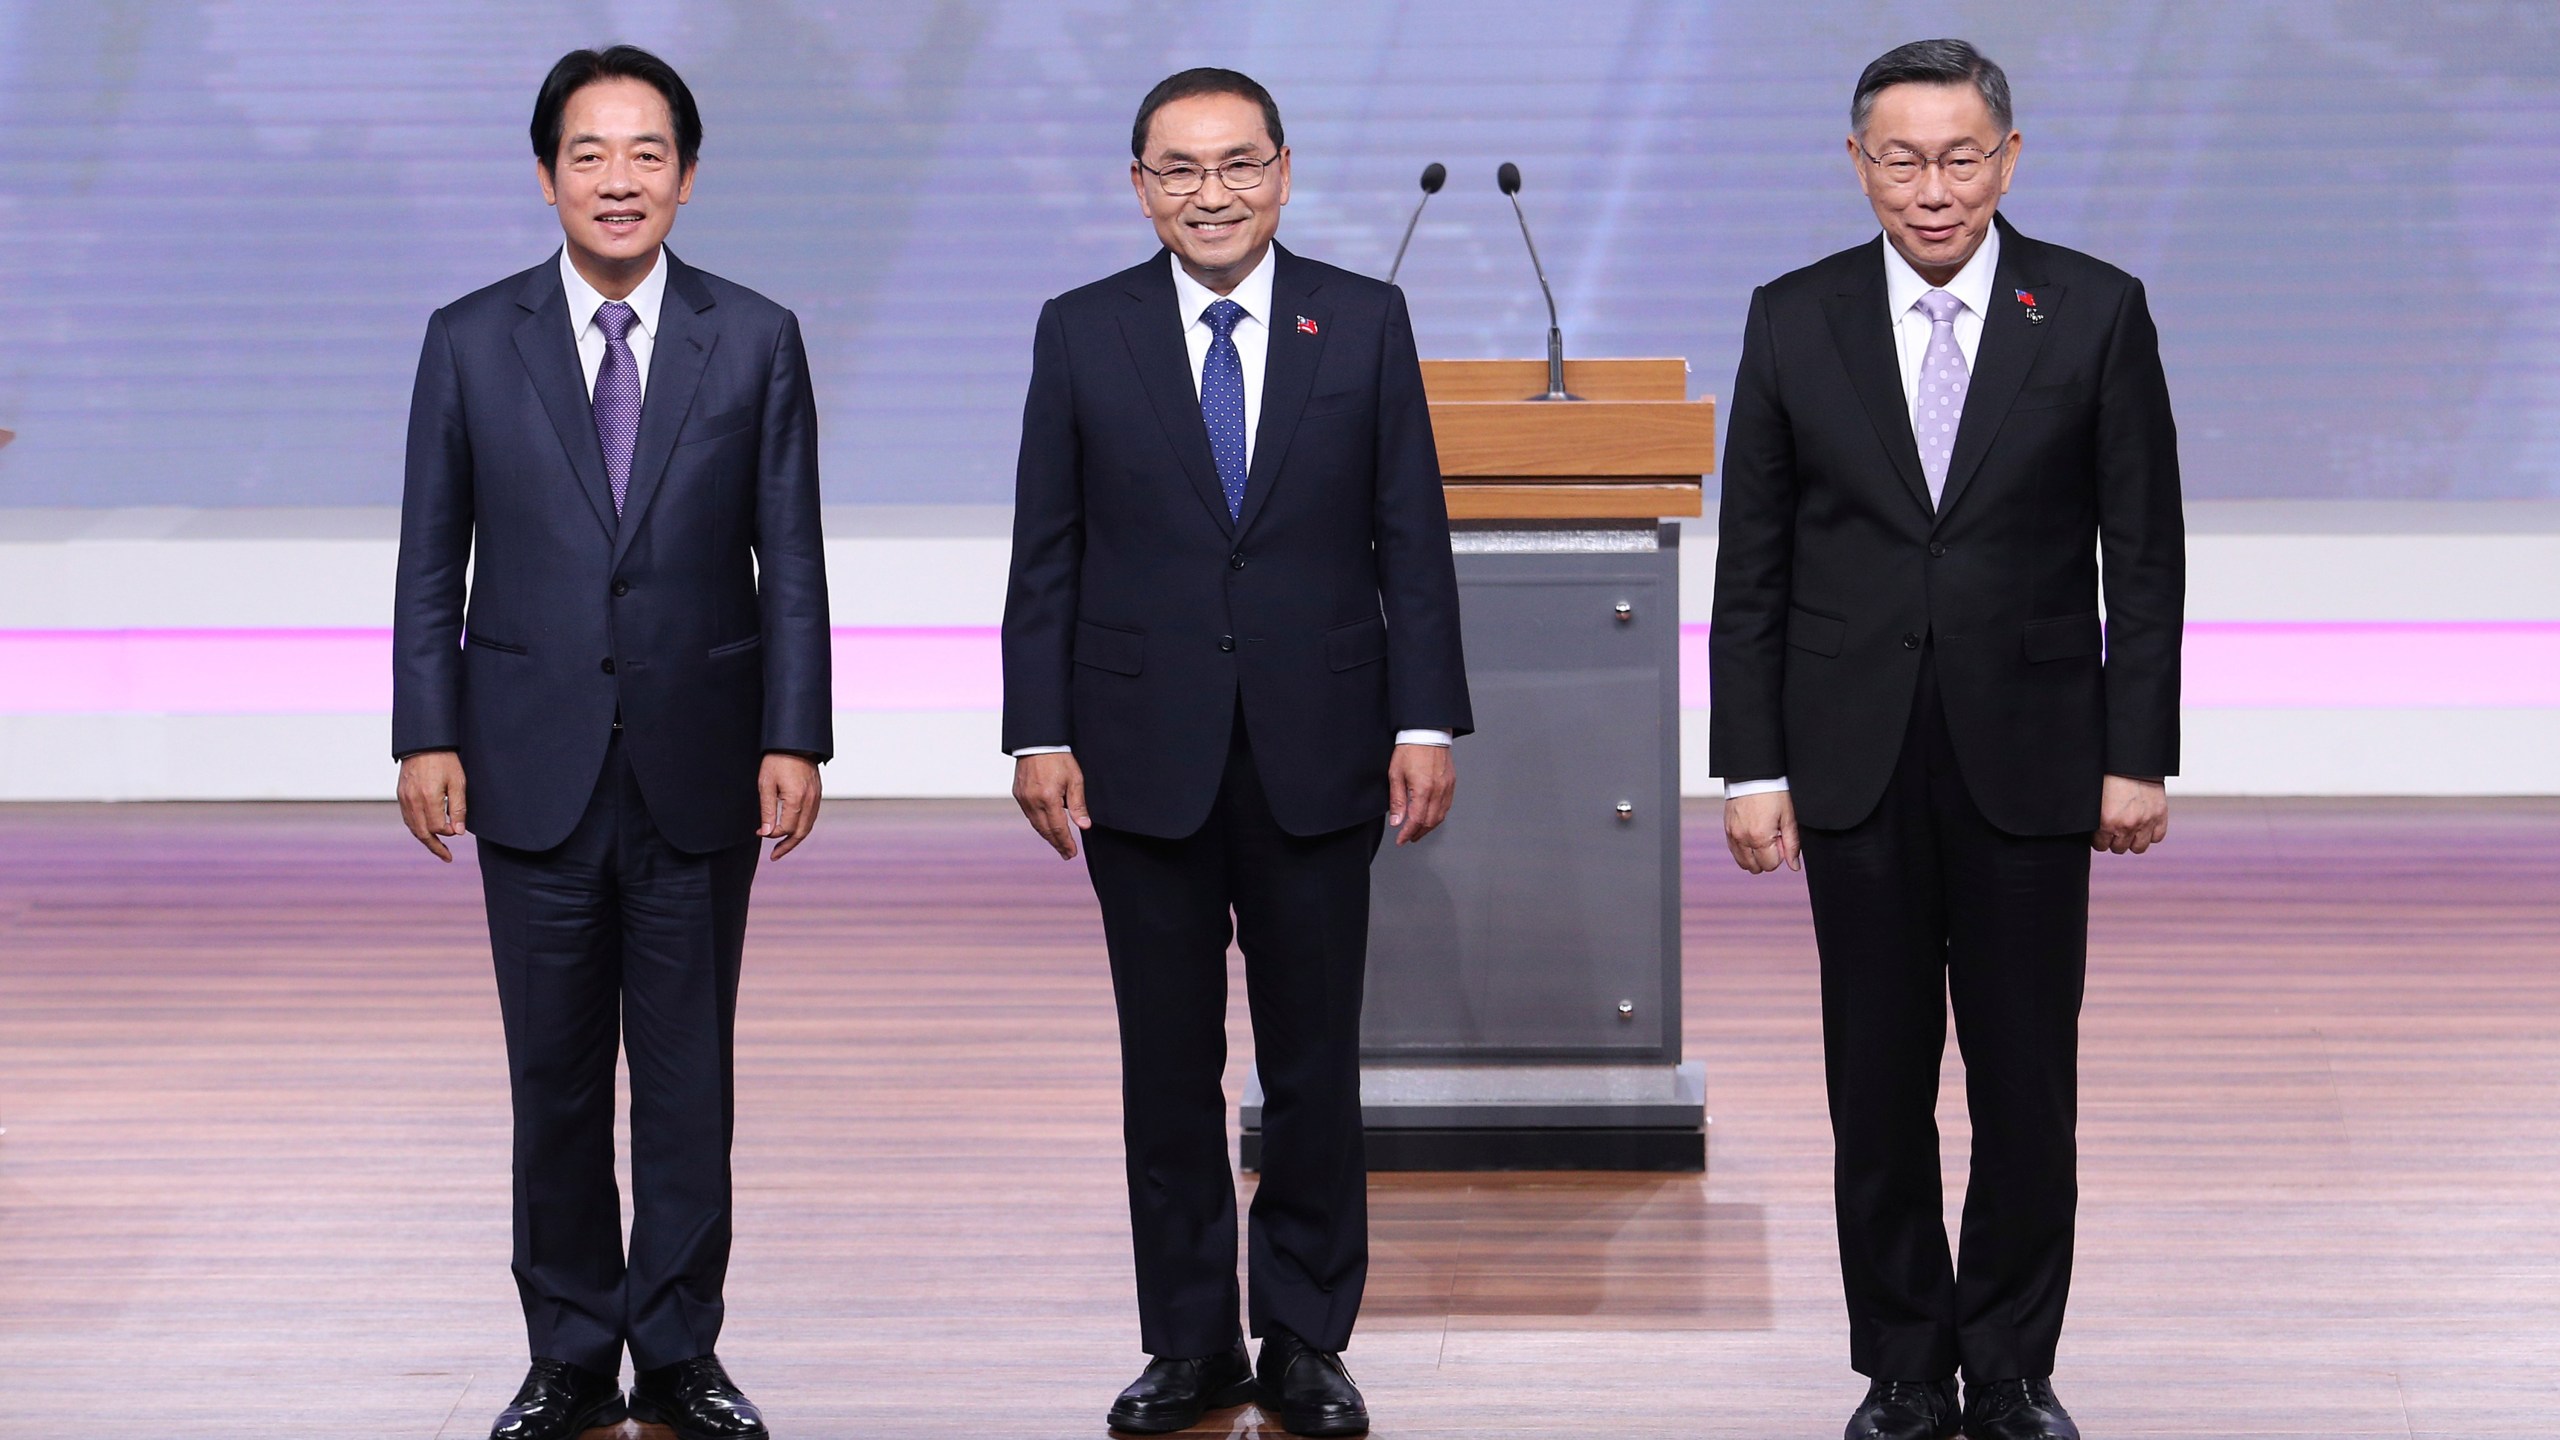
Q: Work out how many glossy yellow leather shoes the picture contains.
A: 0